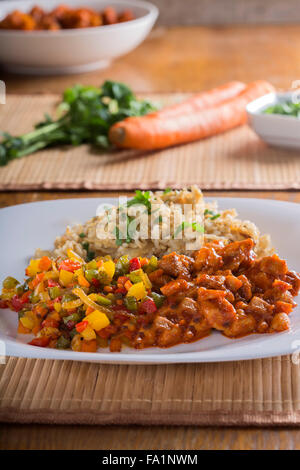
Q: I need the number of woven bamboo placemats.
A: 2